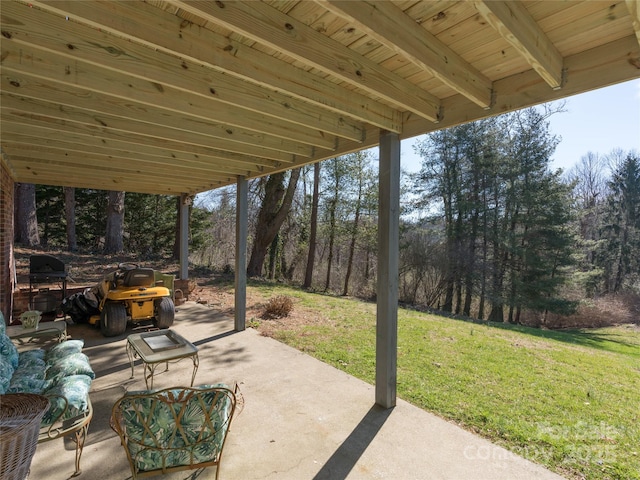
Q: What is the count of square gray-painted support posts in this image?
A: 3